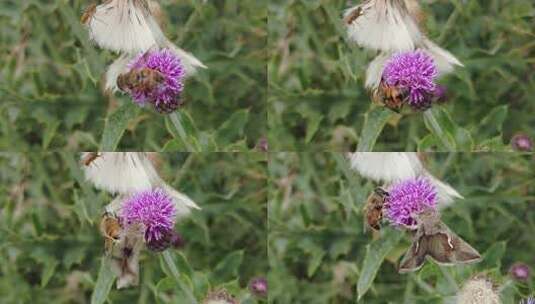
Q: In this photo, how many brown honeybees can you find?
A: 4